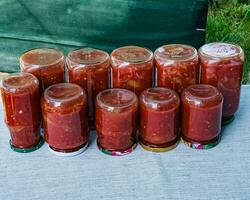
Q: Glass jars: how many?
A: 10